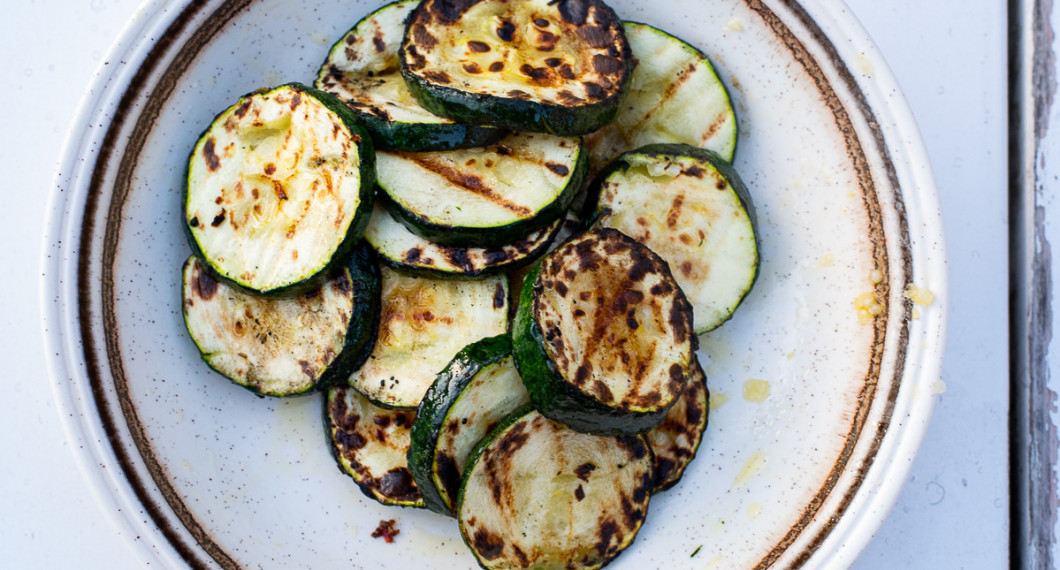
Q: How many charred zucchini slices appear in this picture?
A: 14